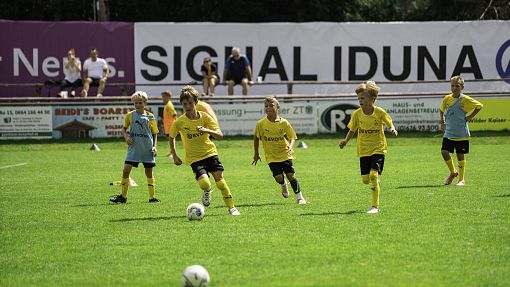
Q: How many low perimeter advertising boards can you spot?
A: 5